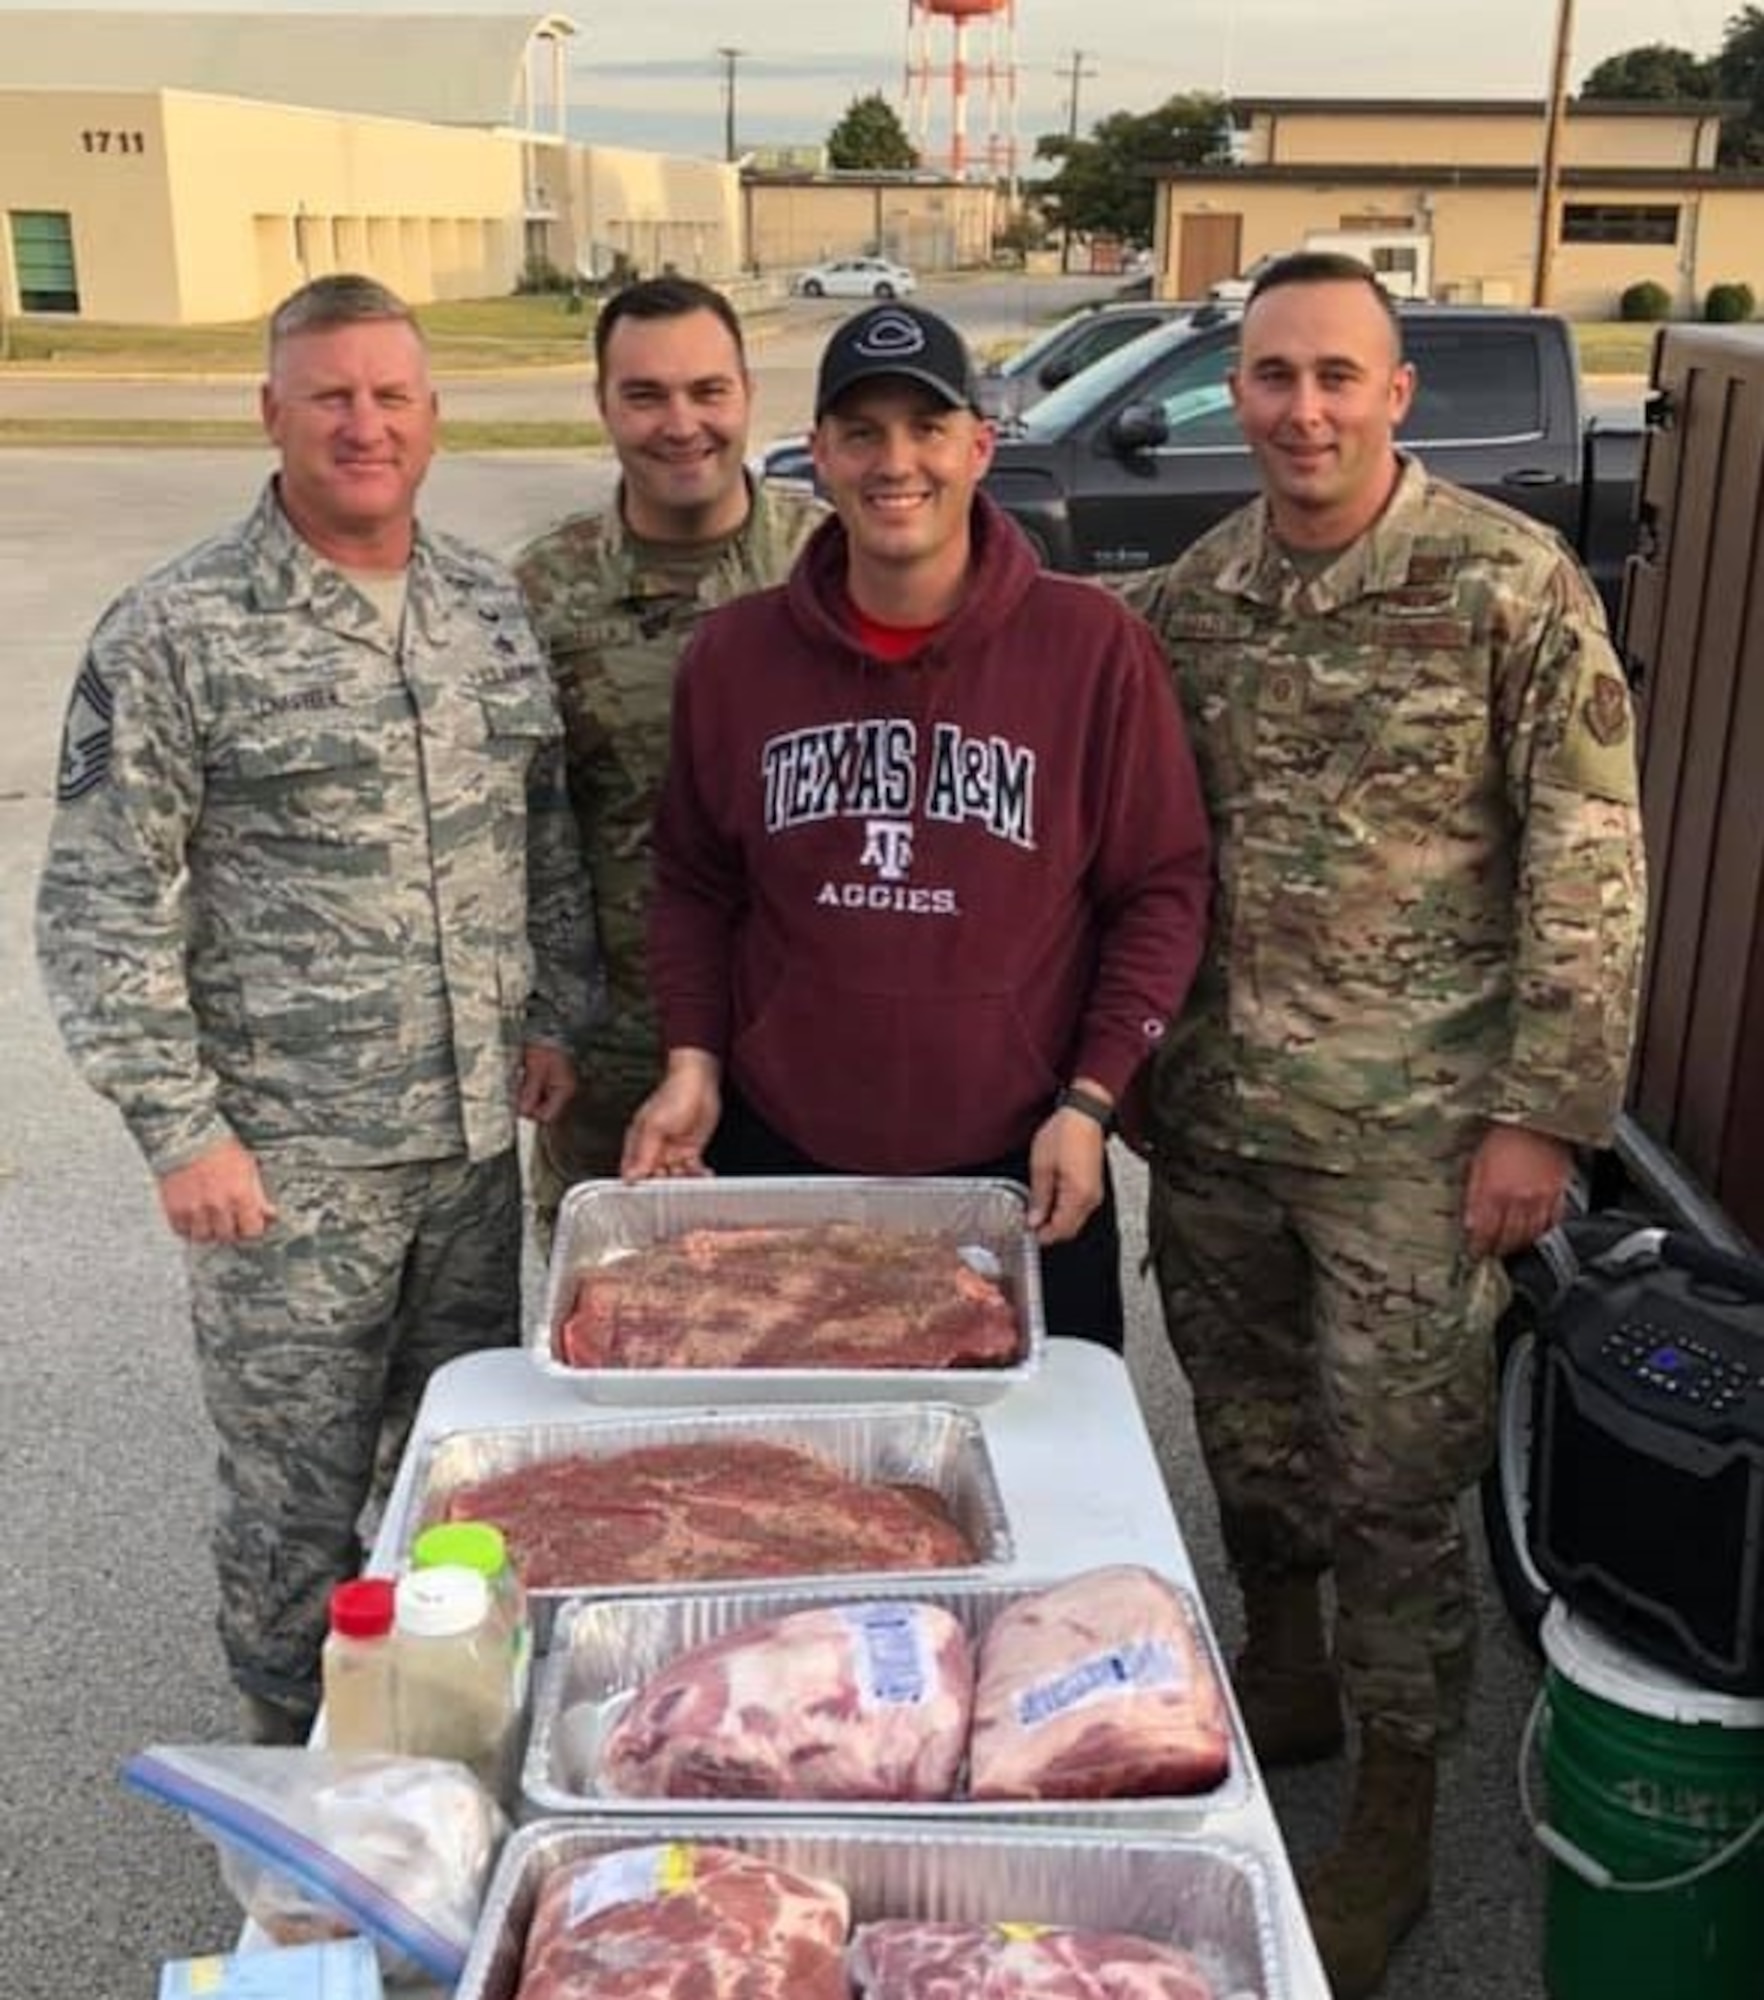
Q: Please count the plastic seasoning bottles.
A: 3